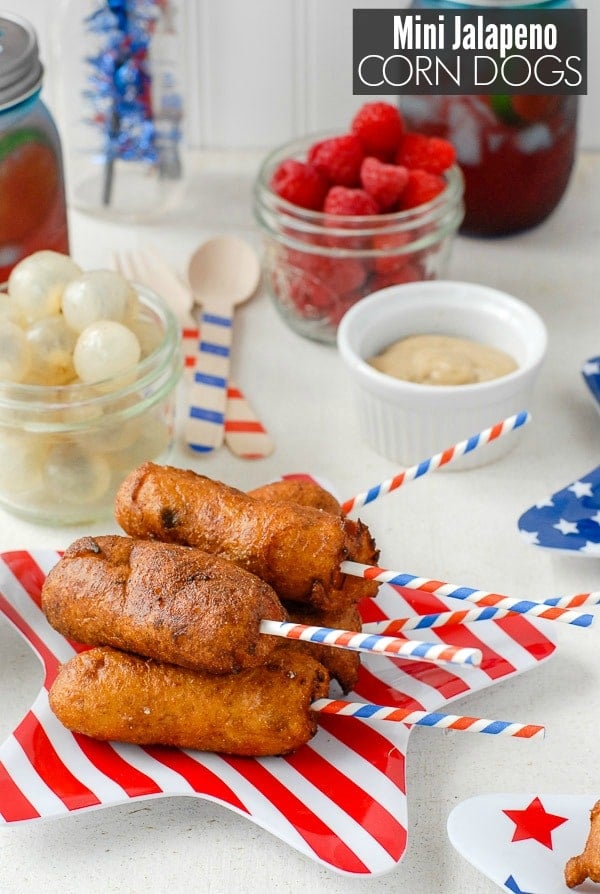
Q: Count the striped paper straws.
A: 5